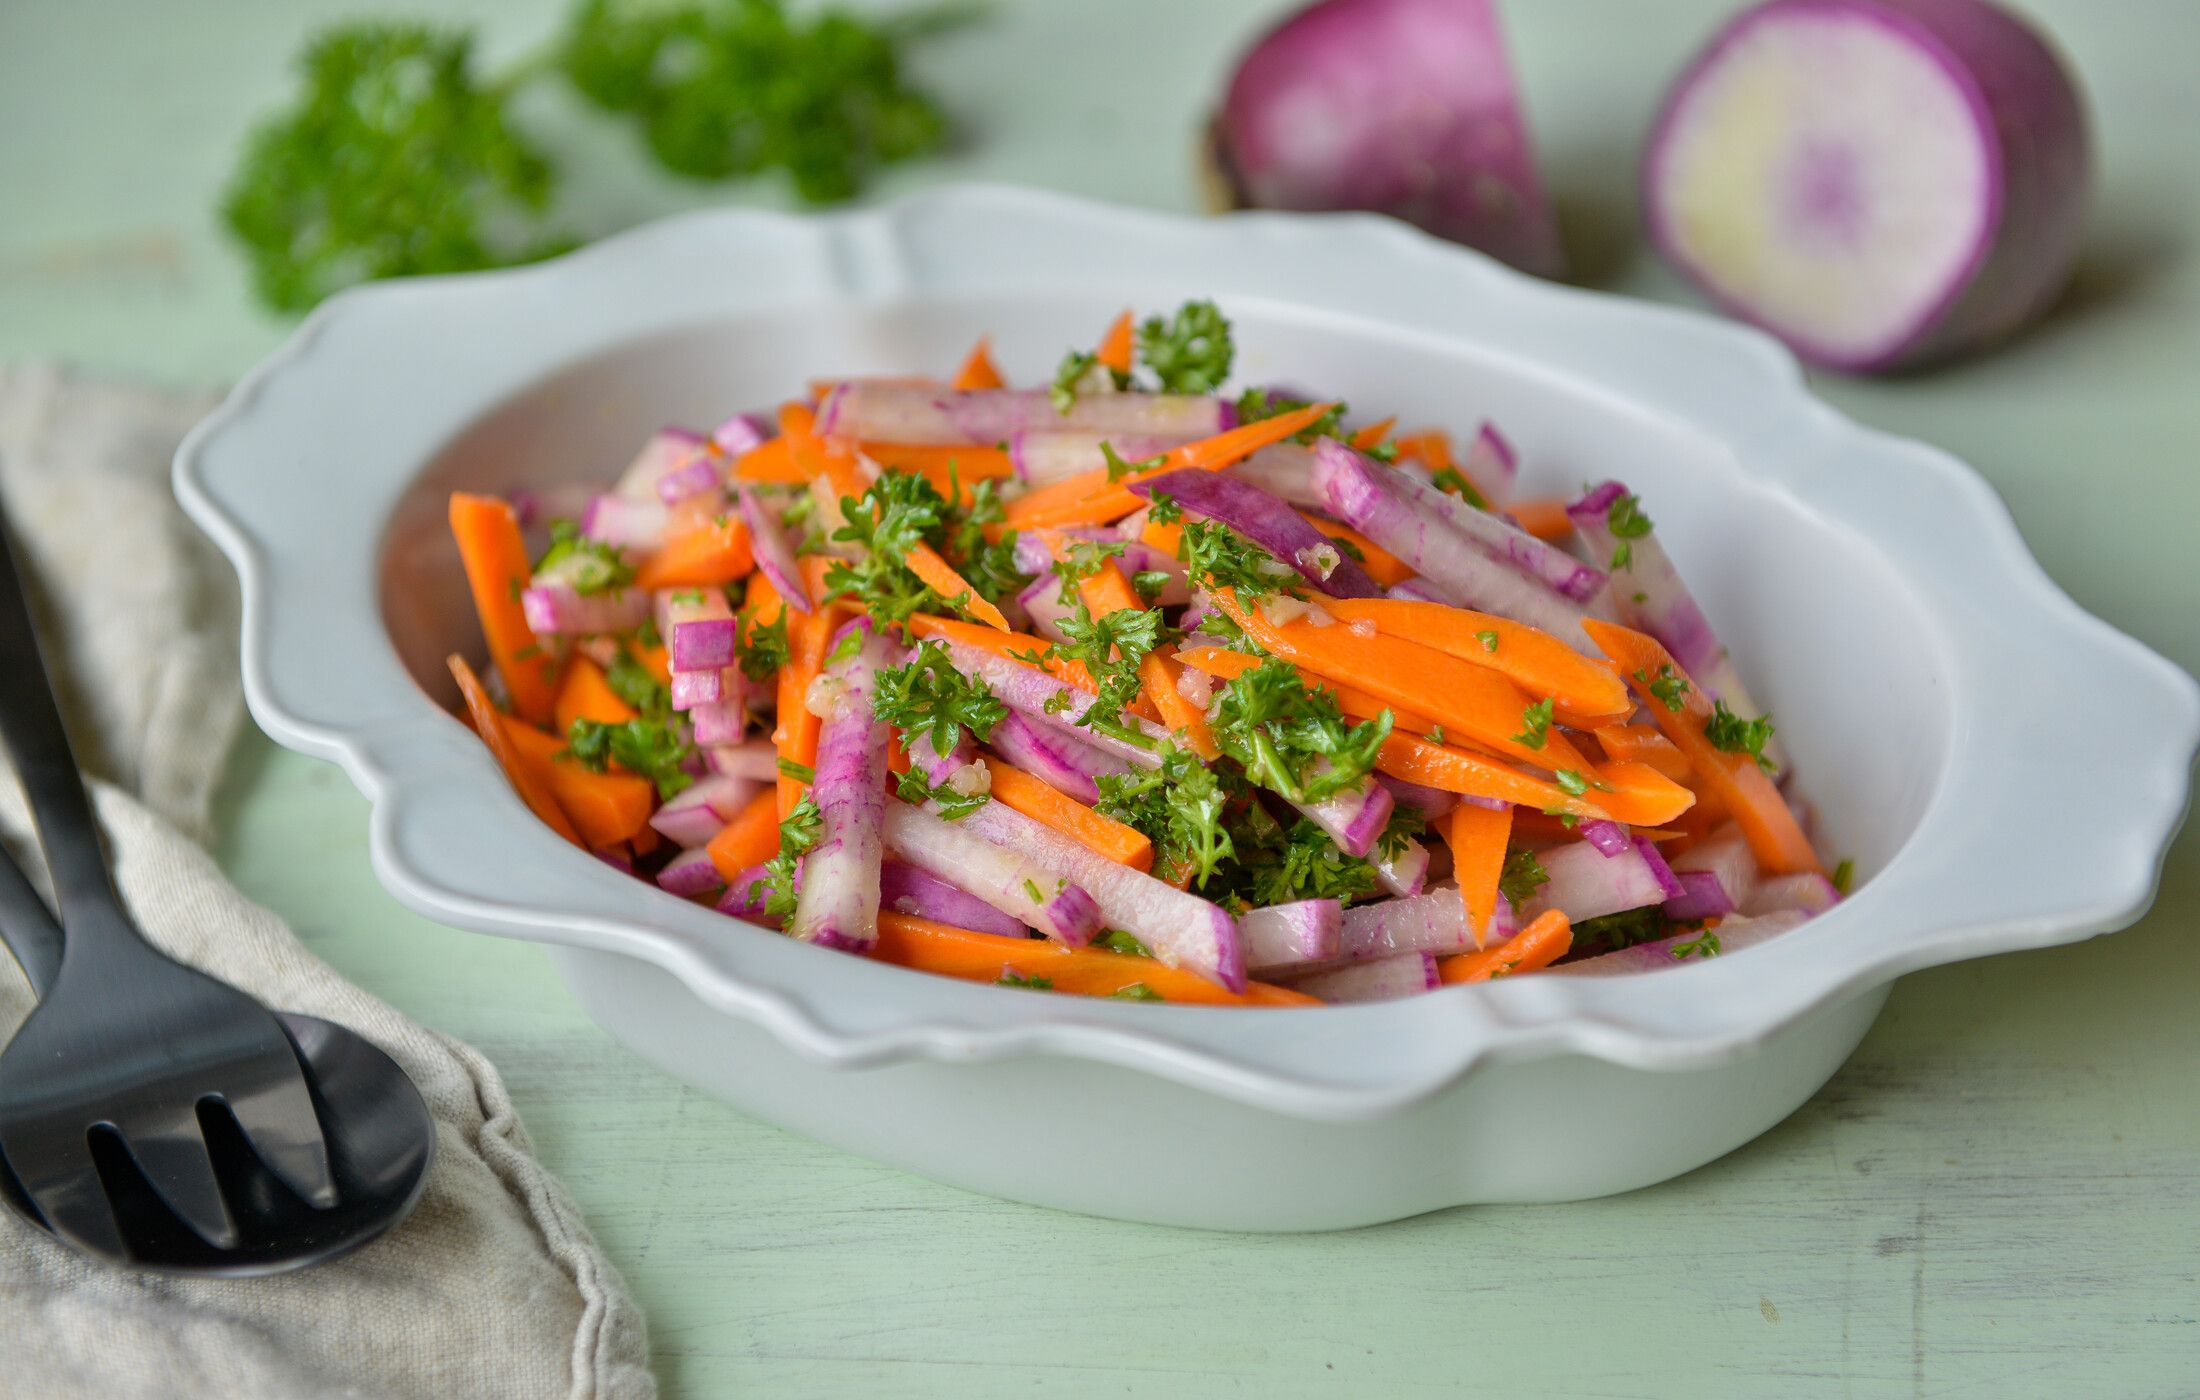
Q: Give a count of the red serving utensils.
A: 0